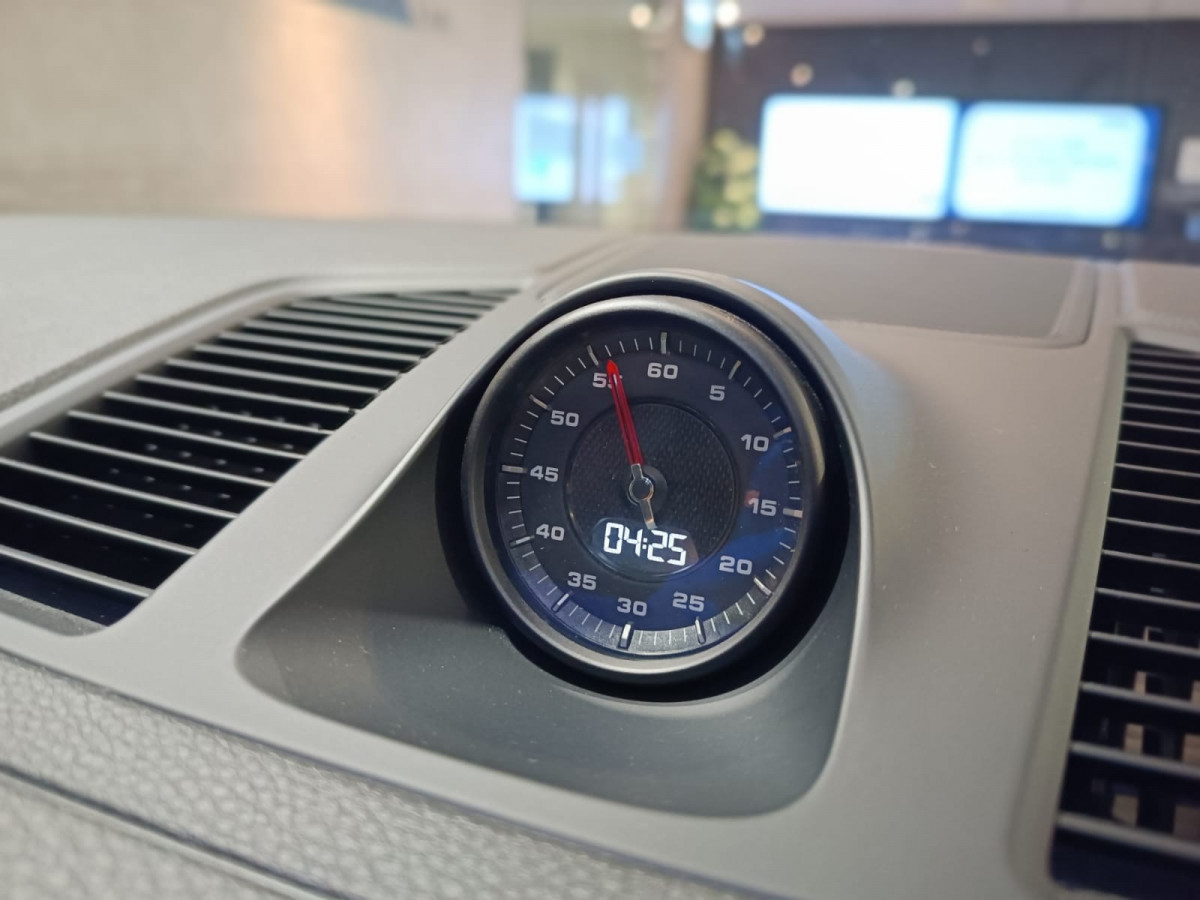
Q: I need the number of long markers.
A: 12